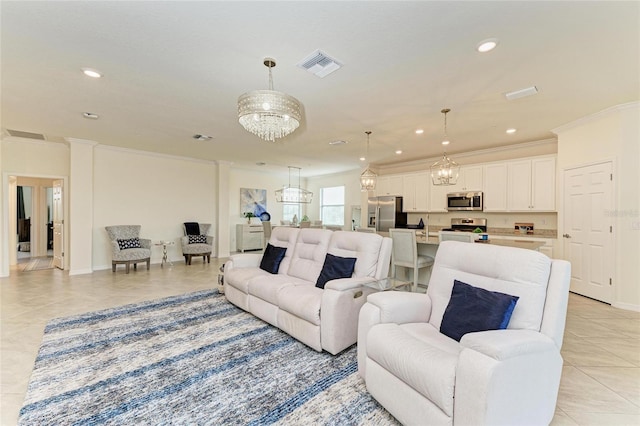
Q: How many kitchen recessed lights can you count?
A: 5